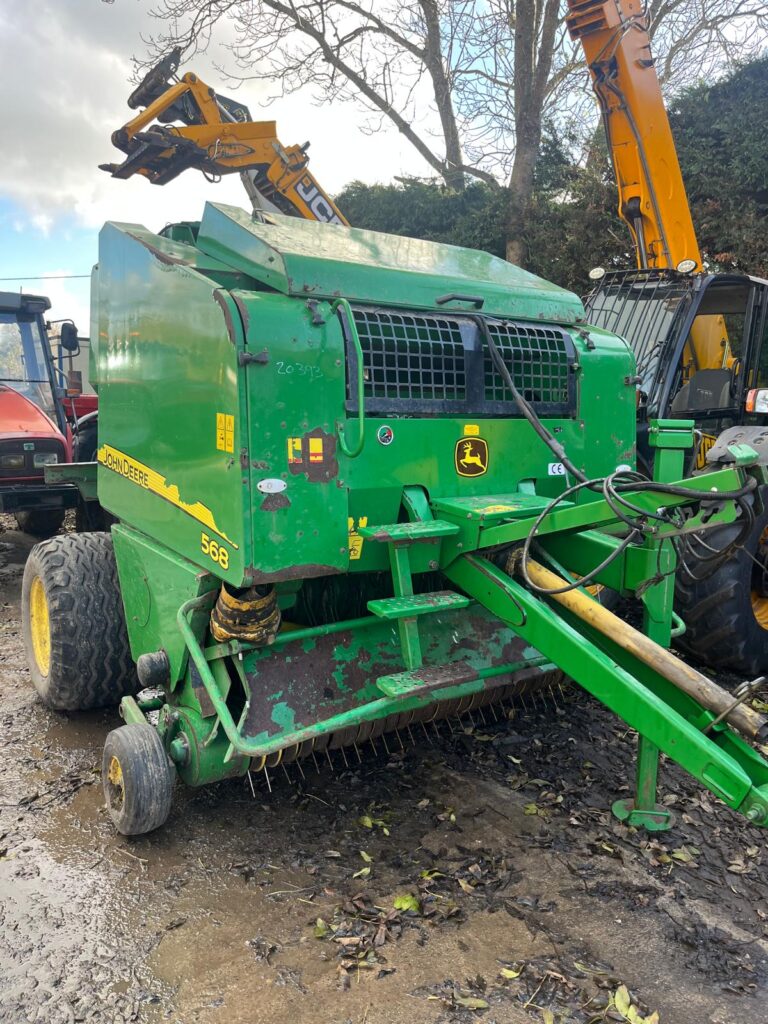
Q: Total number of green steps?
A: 3